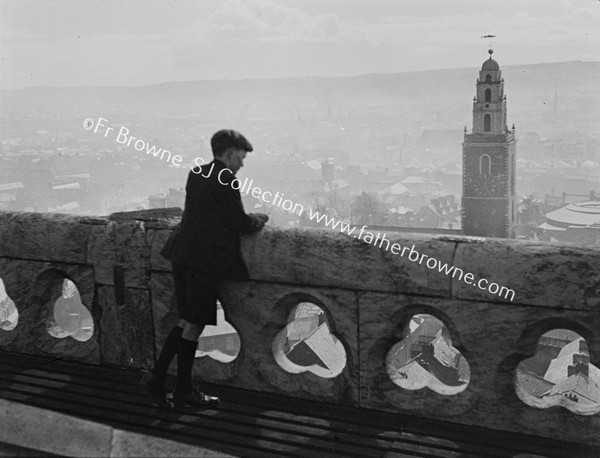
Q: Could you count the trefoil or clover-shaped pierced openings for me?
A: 6